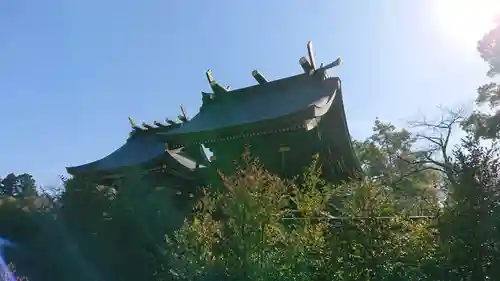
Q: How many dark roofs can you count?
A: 2